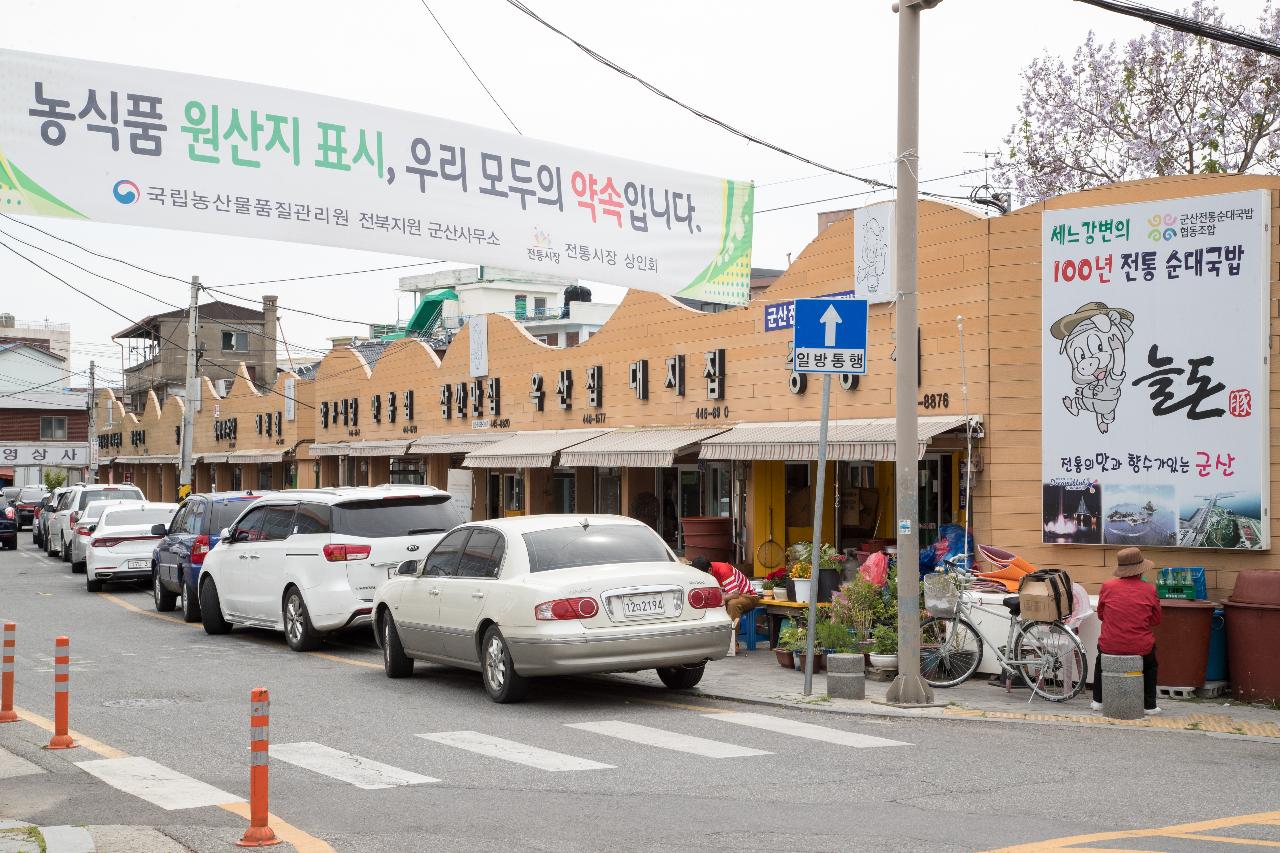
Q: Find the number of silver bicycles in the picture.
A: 1